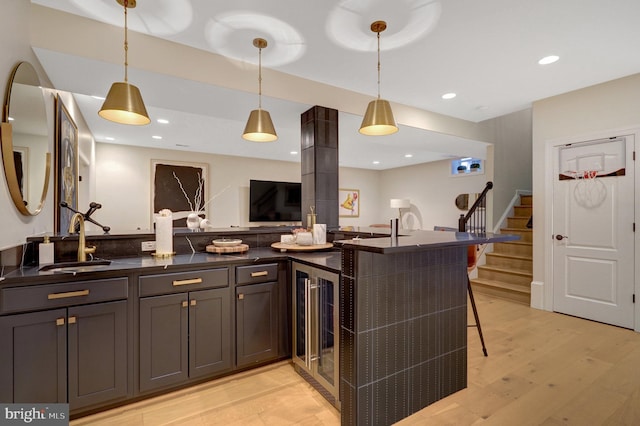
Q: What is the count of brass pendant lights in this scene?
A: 3